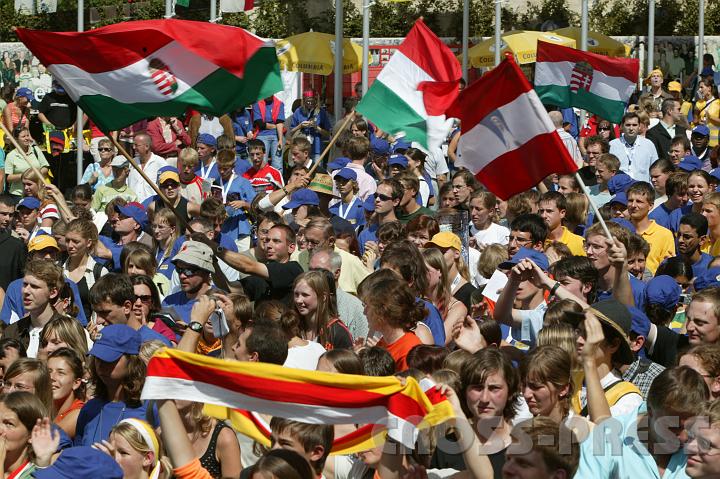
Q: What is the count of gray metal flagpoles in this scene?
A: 10